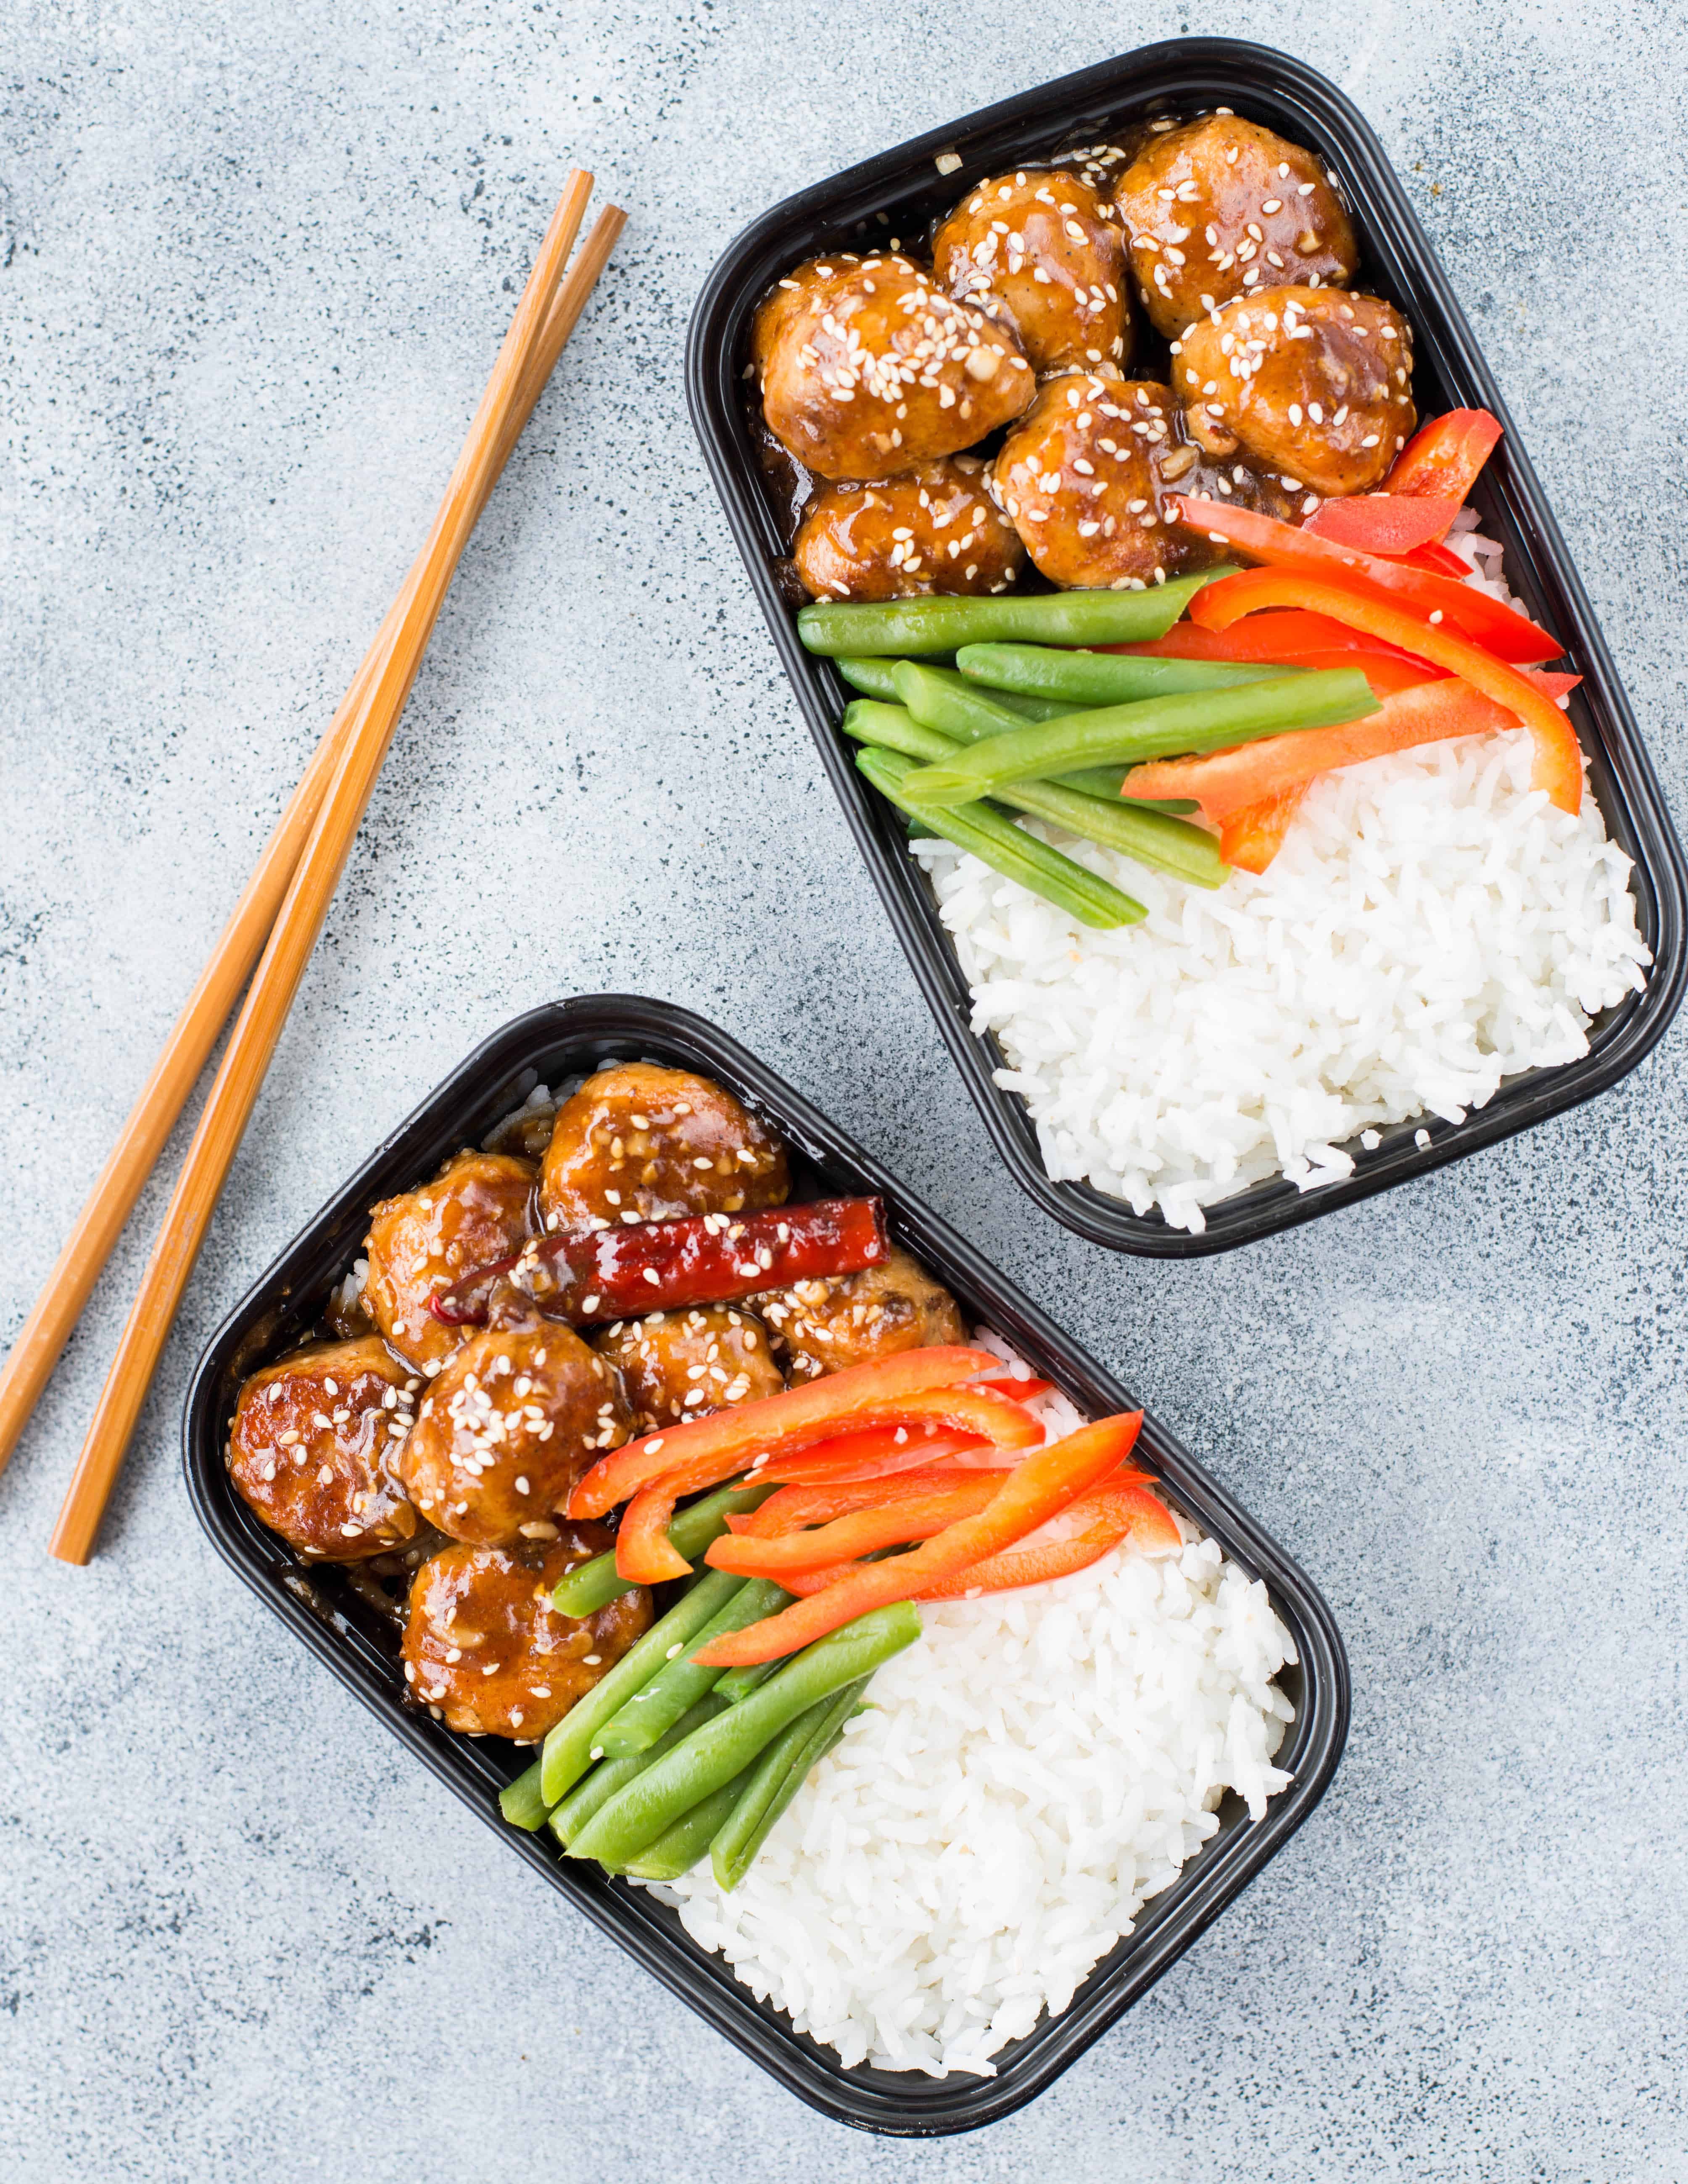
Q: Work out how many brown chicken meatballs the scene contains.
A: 13